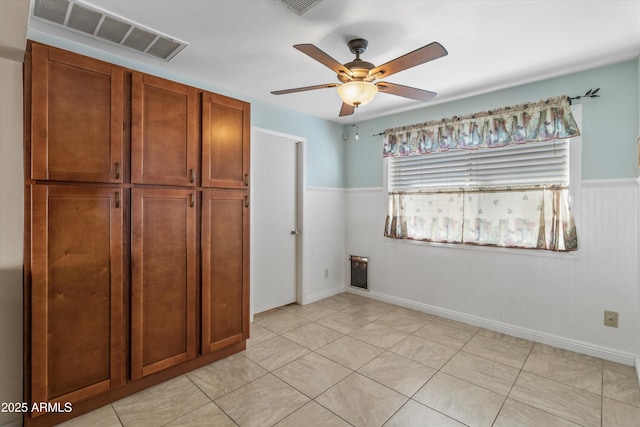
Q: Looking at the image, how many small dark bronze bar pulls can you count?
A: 6